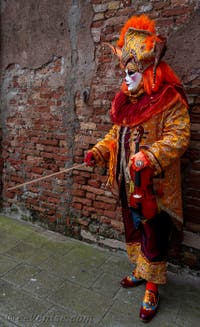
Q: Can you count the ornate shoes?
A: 2